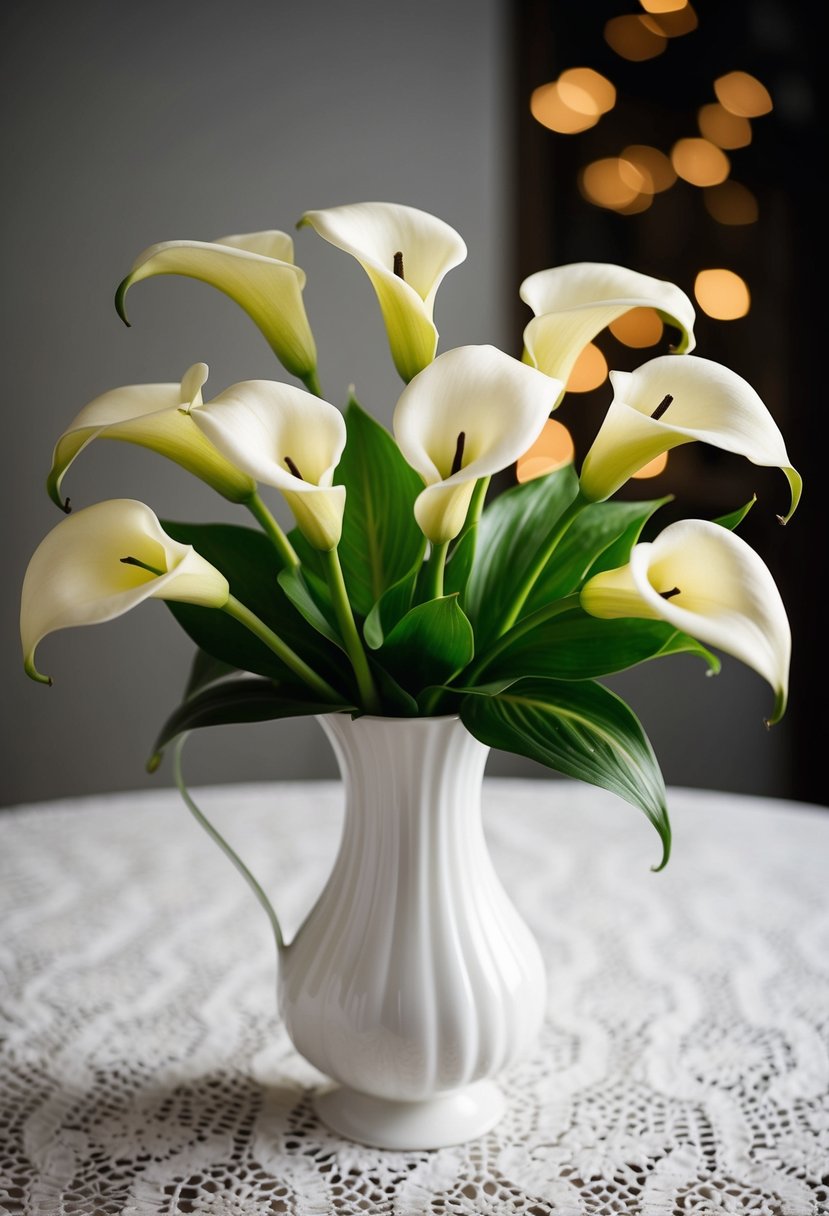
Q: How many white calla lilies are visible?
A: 9